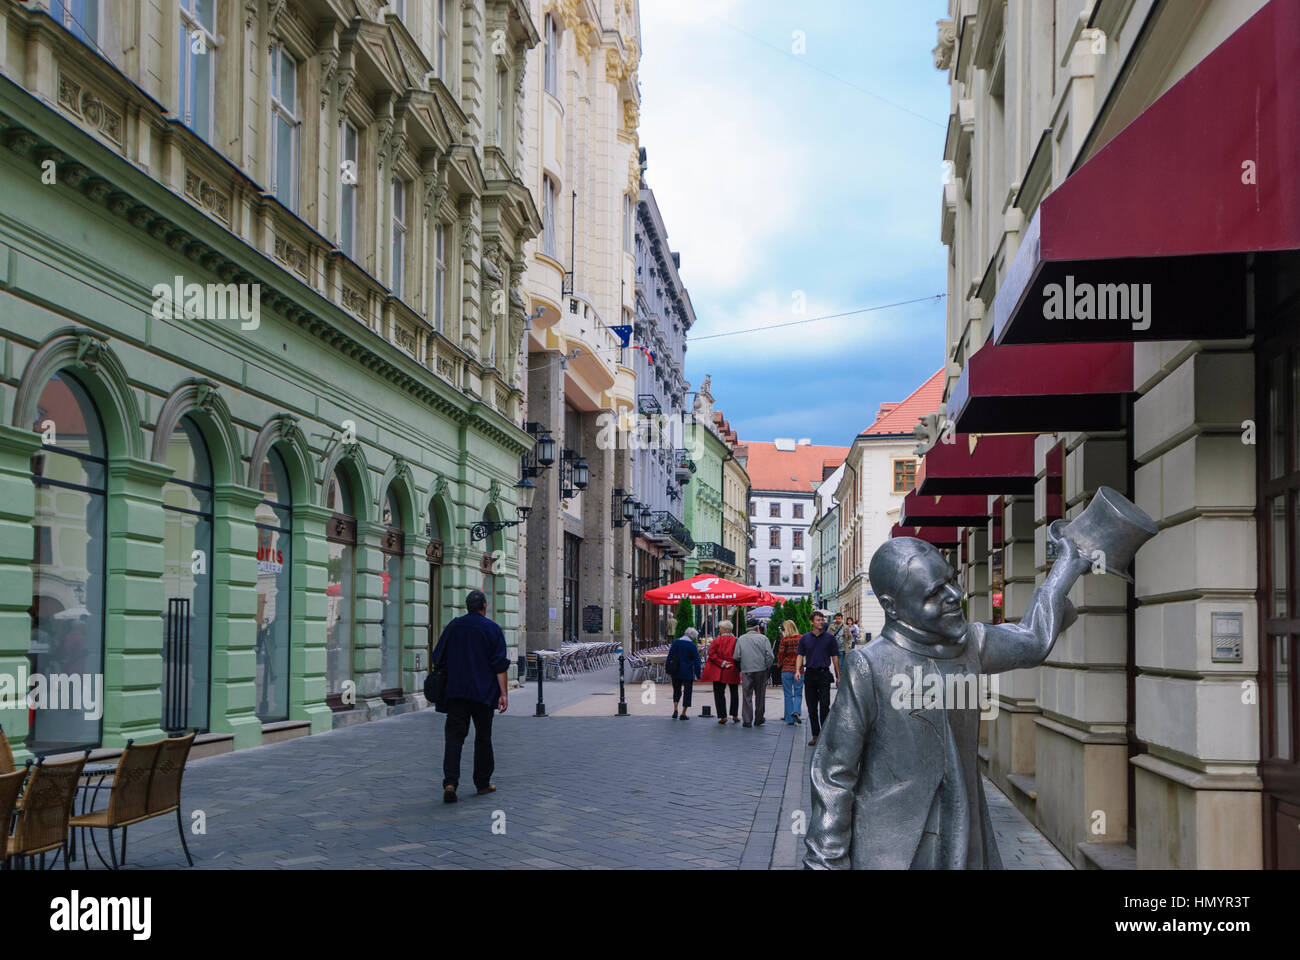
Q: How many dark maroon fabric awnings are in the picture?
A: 5